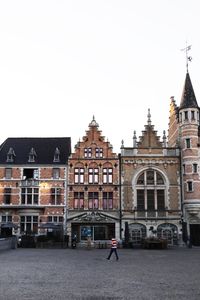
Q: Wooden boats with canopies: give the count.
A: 0